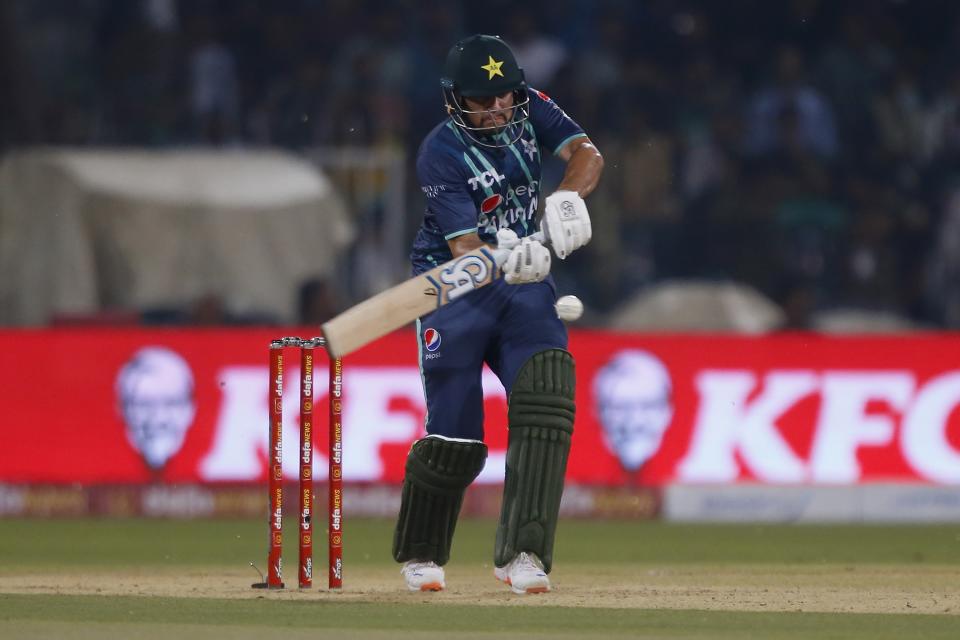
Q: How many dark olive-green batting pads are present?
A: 2